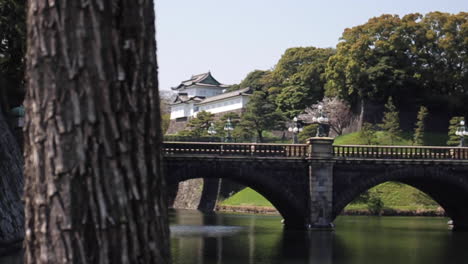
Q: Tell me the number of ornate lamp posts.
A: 5